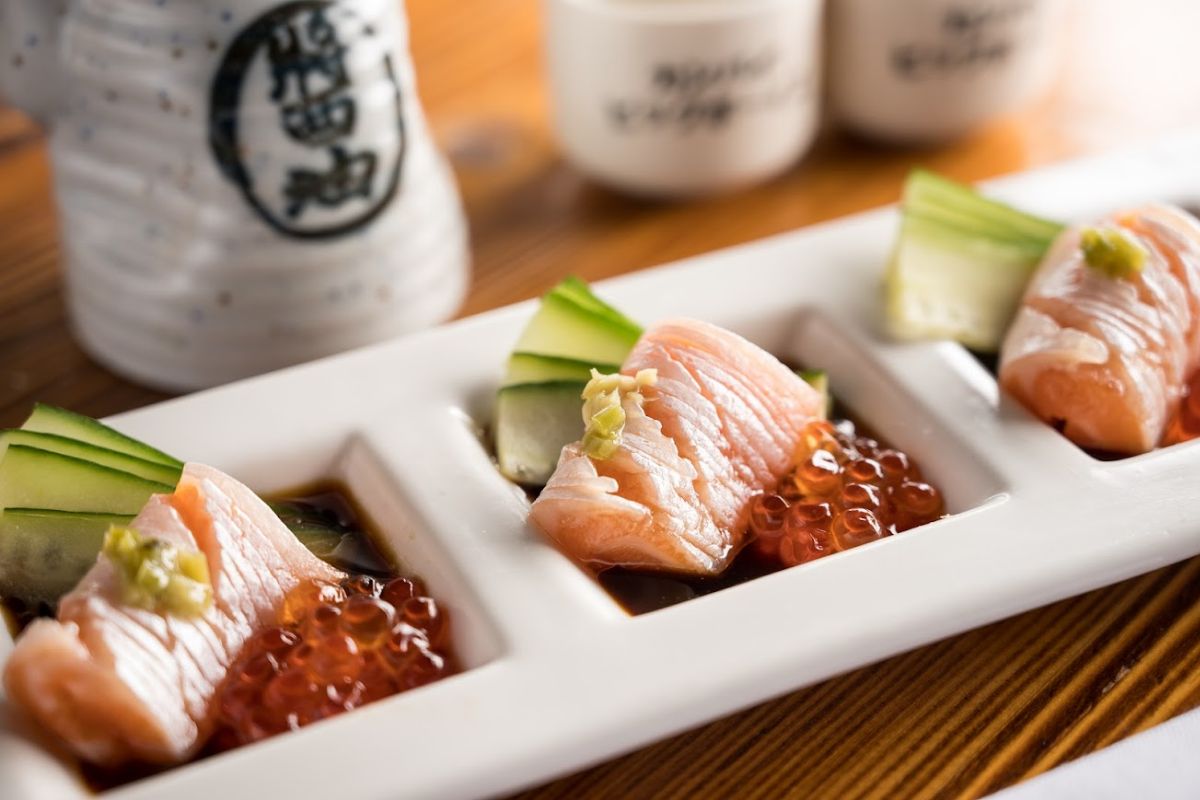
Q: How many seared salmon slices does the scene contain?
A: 3